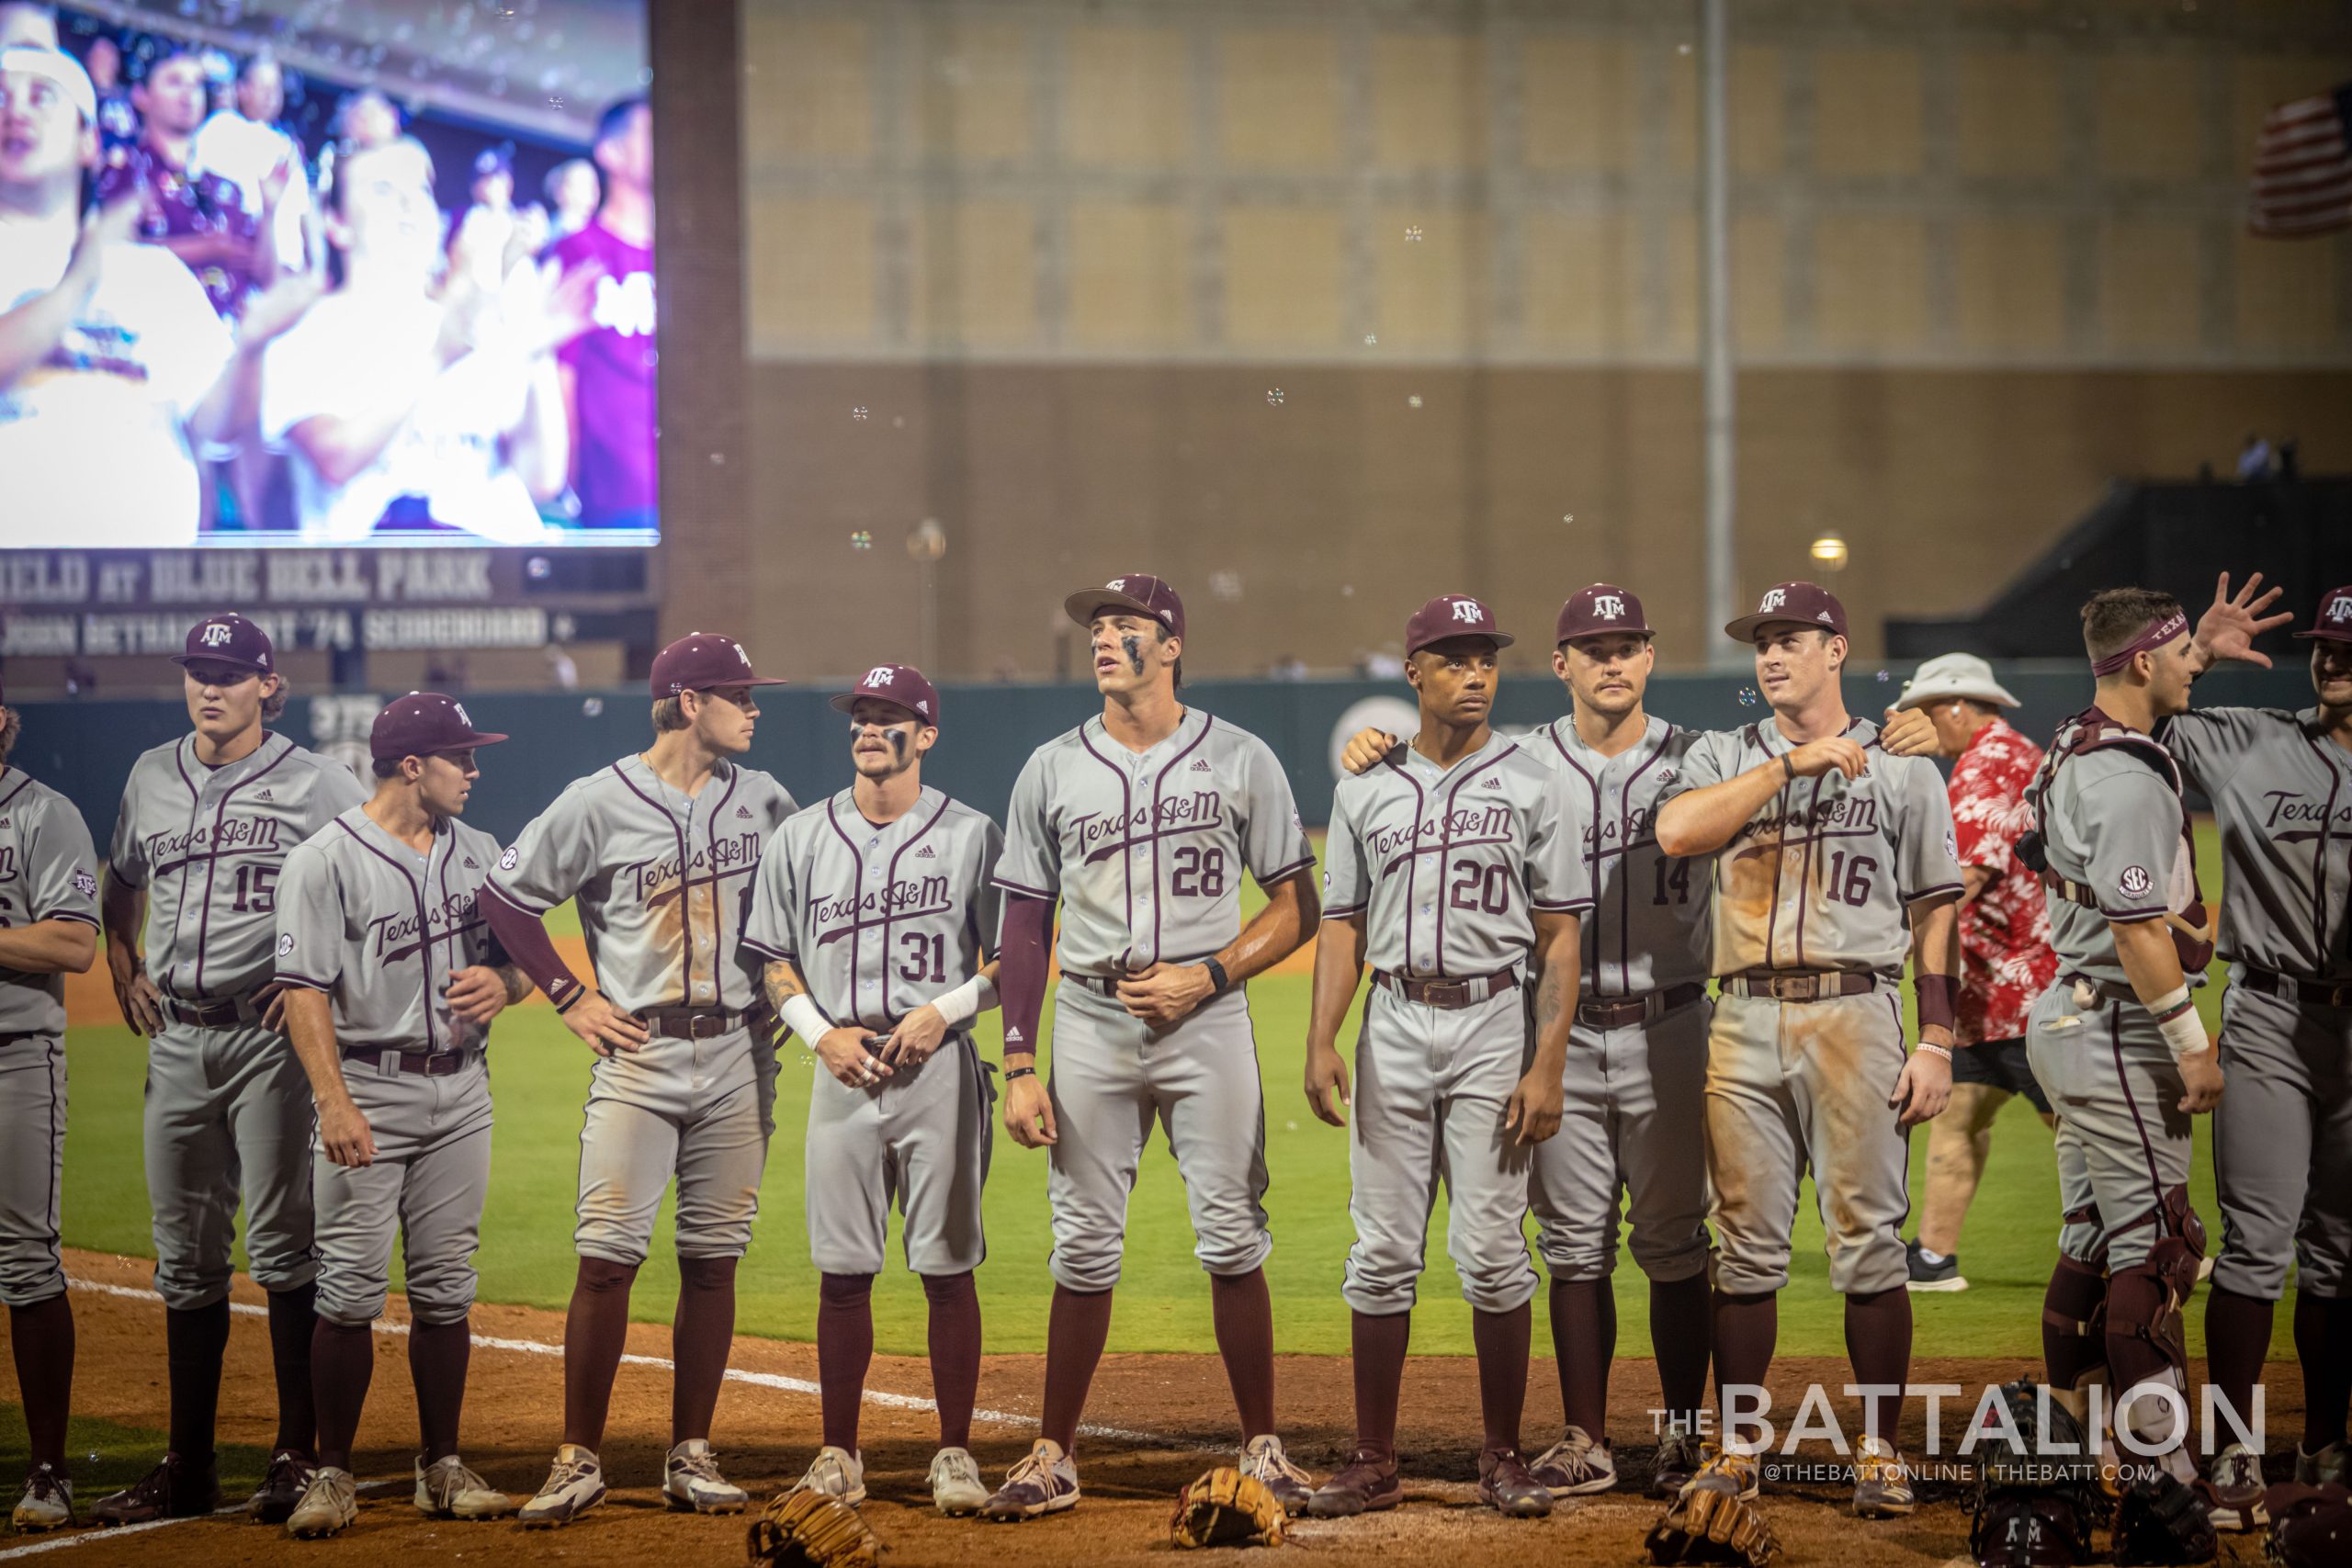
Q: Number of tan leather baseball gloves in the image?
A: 3